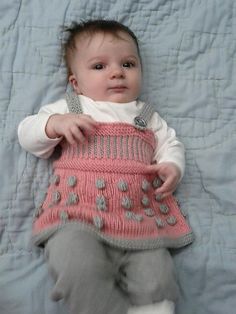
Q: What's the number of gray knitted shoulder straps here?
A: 2